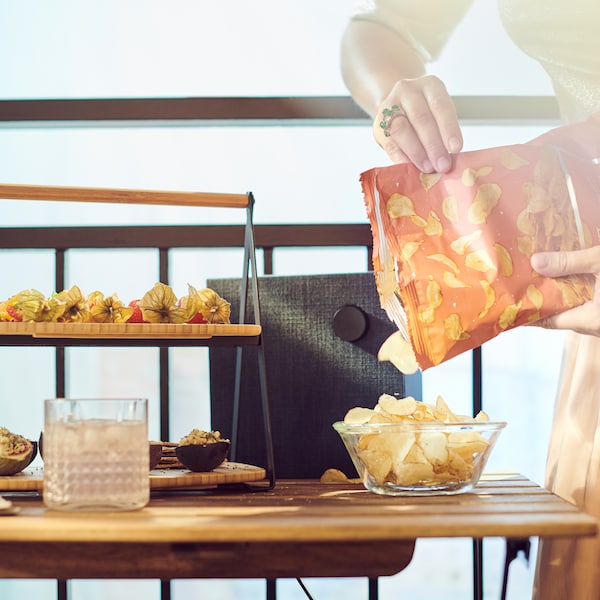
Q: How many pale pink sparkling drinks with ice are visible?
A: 1